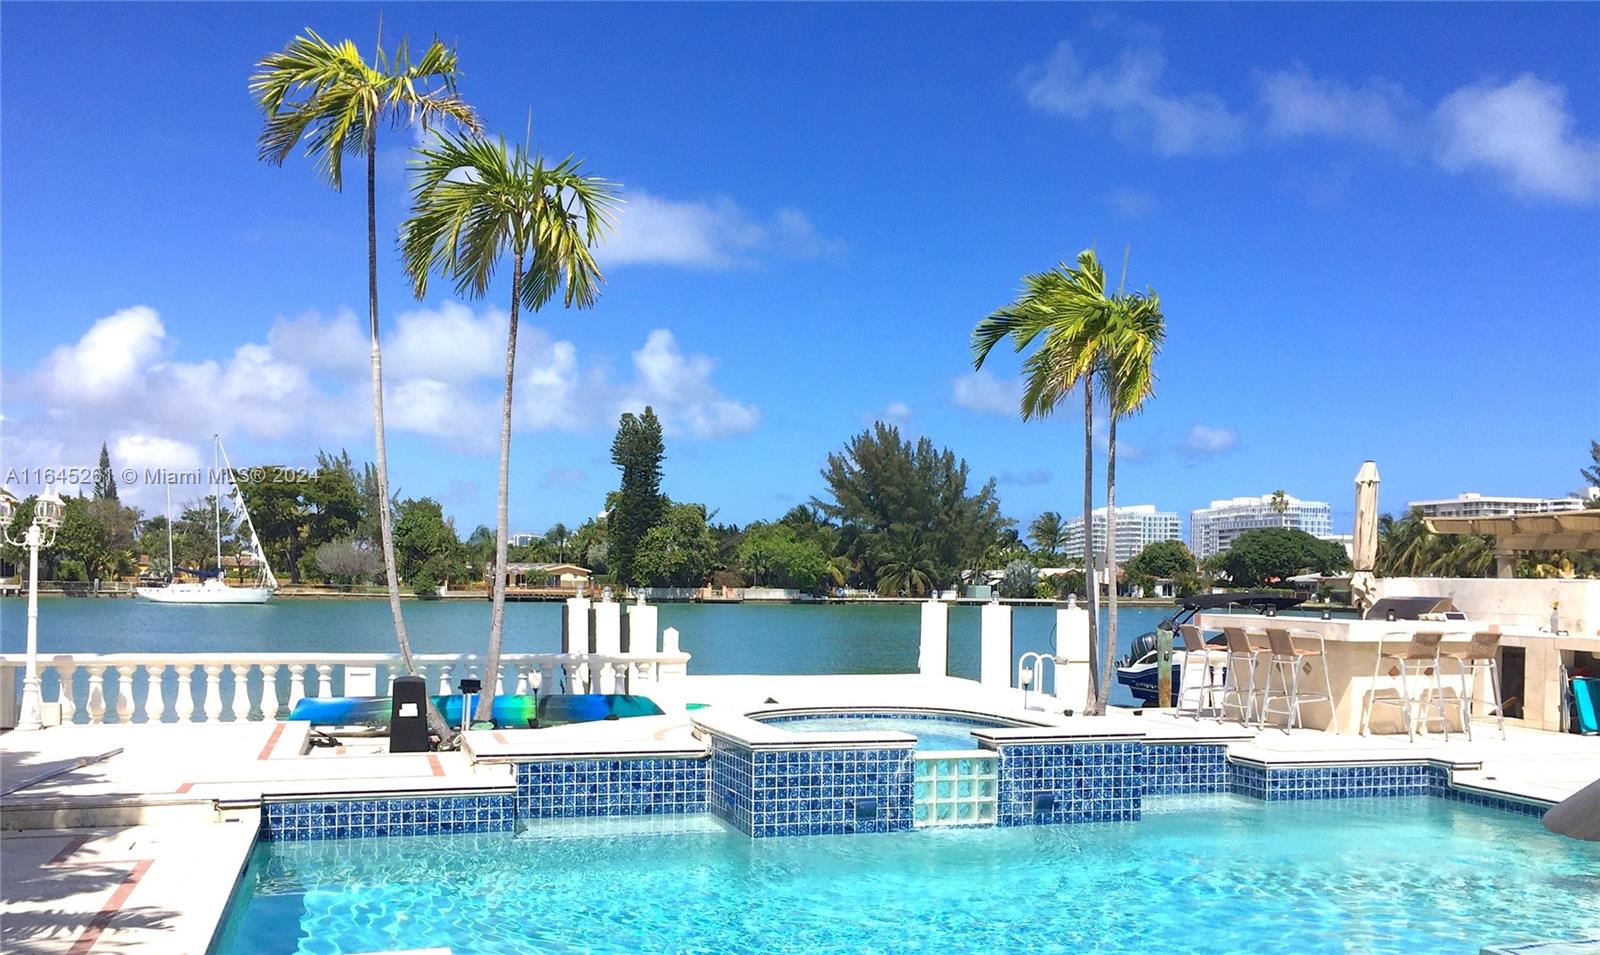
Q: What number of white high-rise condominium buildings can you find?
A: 3